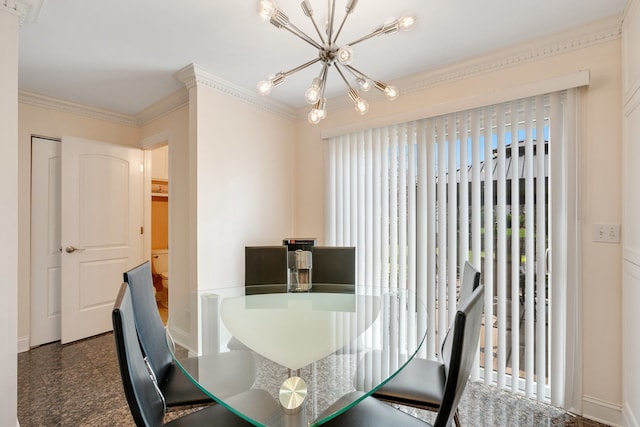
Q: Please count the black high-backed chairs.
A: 6